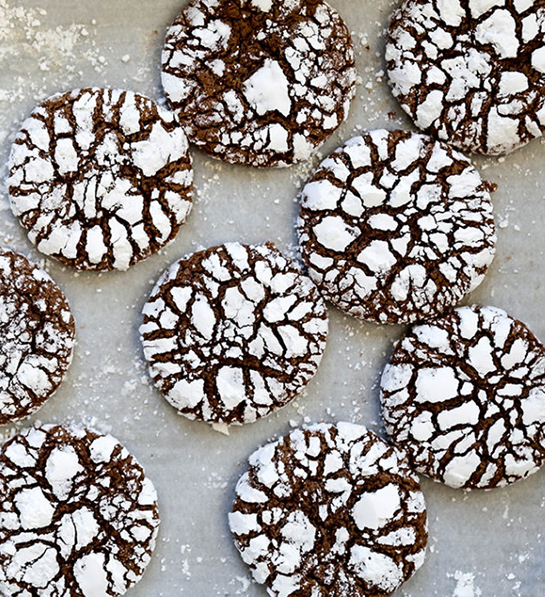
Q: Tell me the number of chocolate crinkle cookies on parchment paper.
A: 9